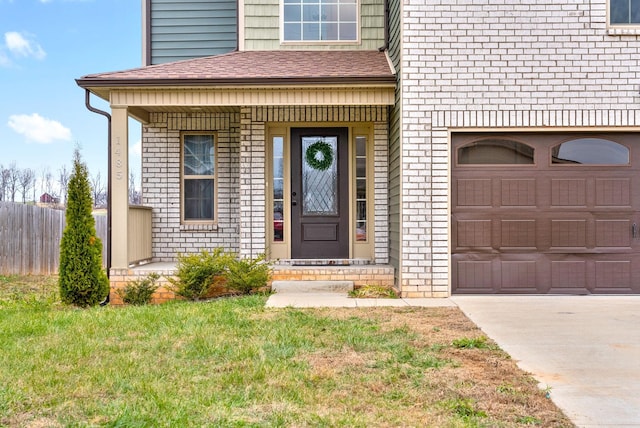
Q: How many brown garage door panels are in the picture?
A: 12